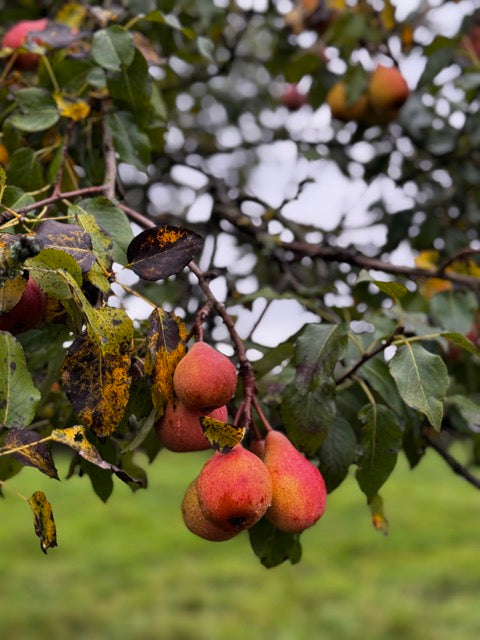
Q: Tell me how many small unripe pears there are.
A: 0